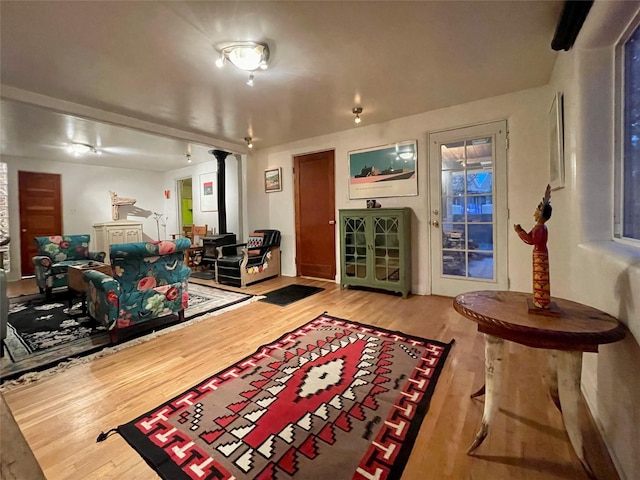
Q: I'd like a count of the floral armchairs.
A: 2